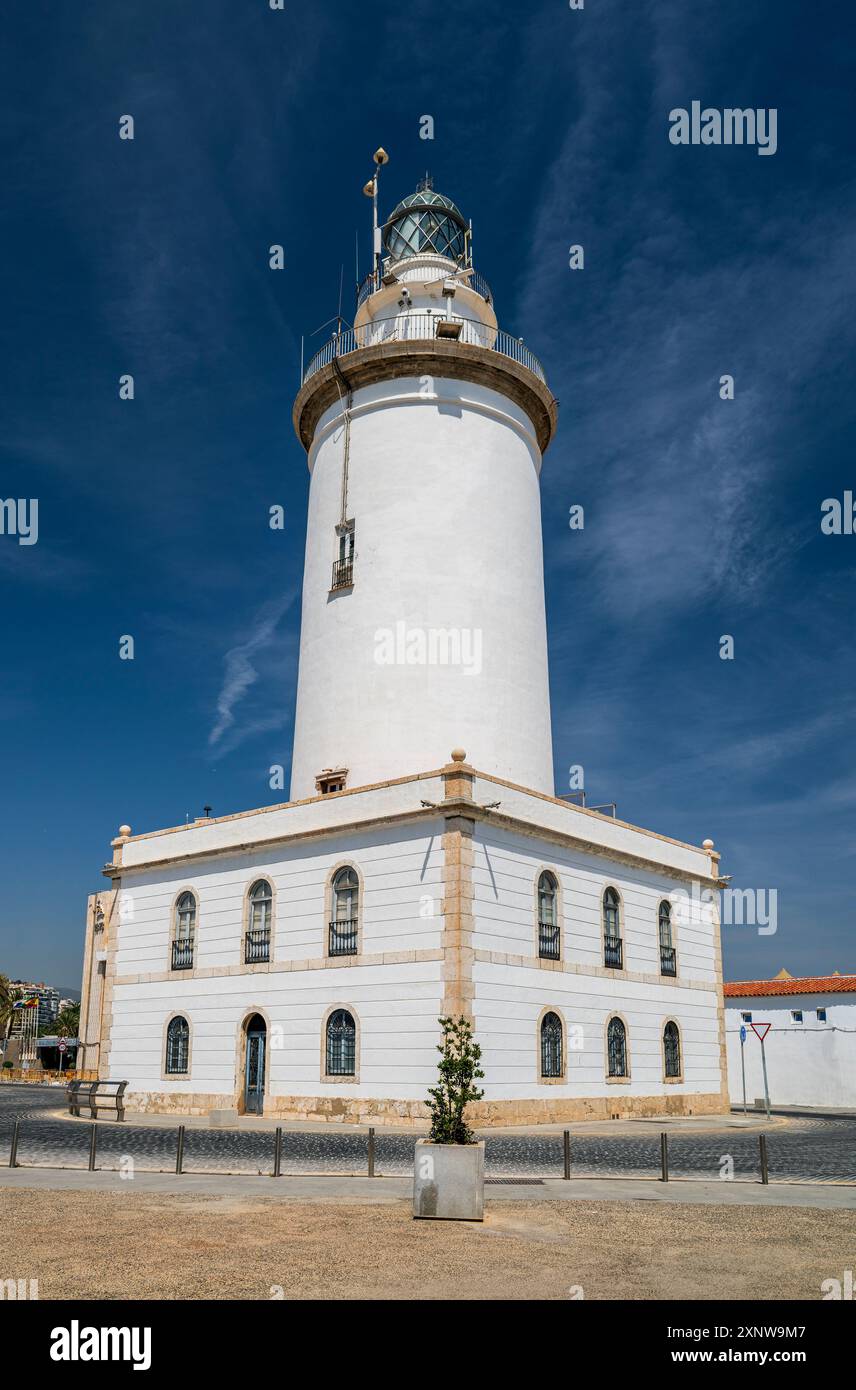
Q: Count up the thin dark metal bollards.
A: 8